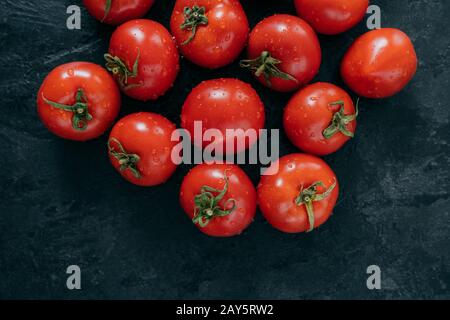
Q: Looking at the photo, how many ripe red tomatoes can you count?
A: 12